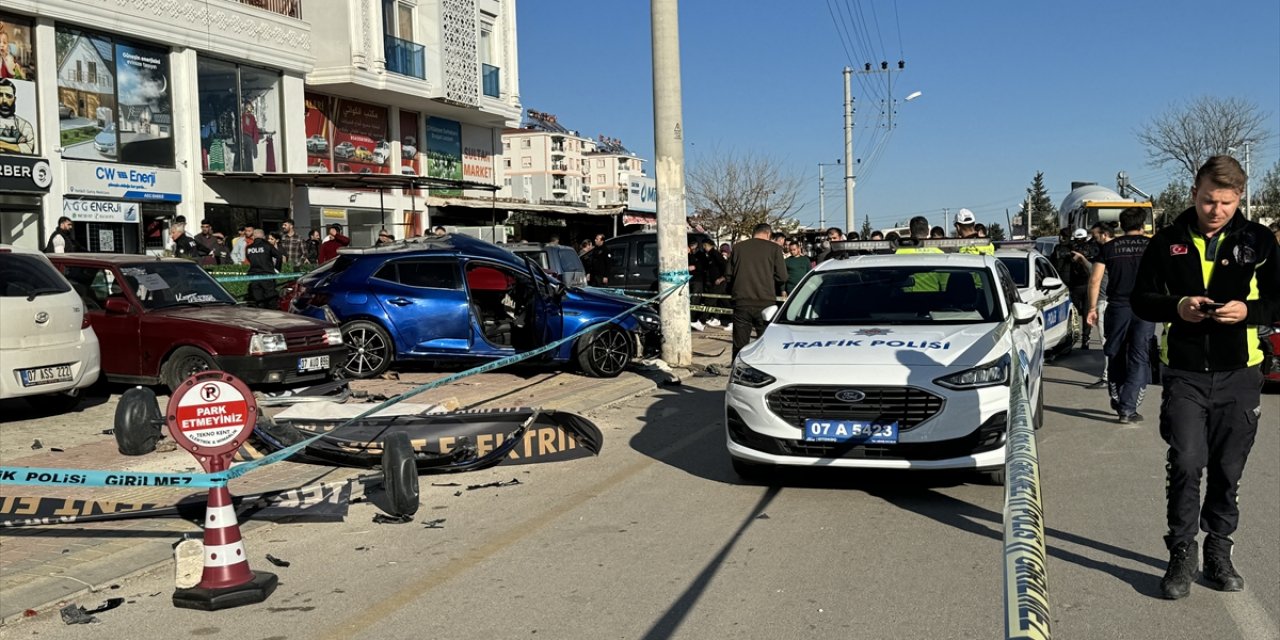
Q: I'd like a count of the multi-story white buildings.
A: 3